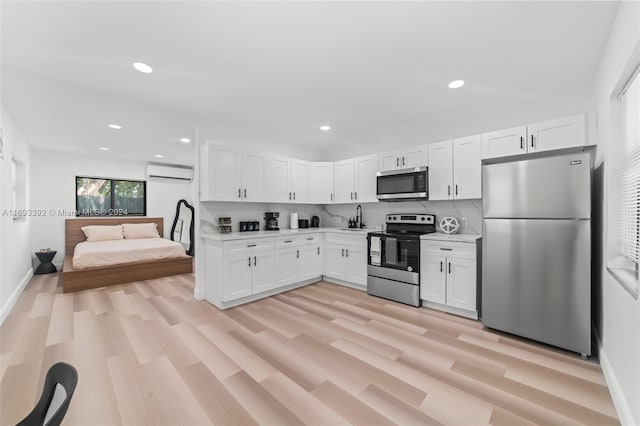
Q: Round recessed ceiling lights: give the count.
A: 7